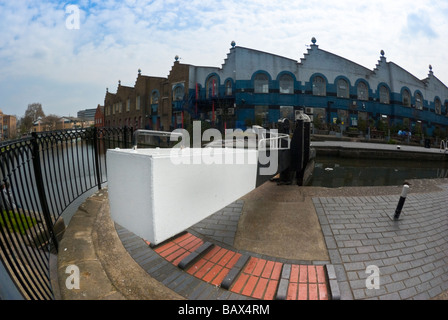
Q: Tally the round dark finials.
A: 8